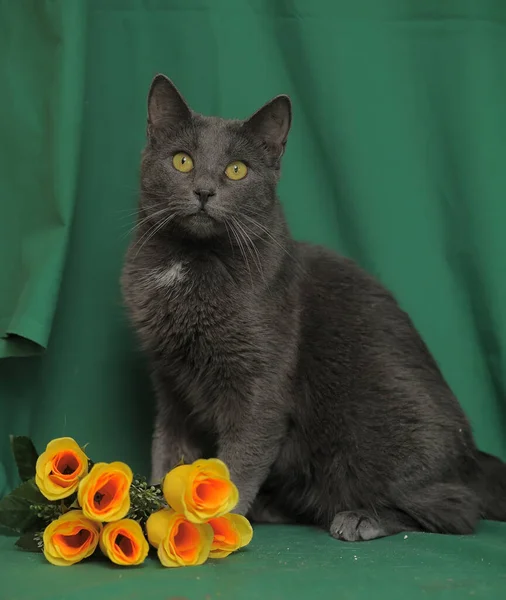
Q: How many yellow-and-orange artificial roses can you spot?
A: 7